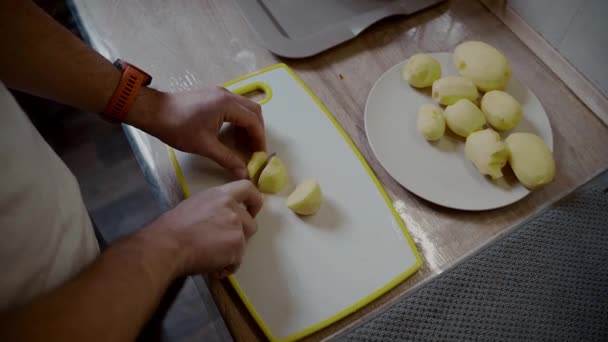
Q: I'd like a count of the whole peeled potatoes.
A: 8